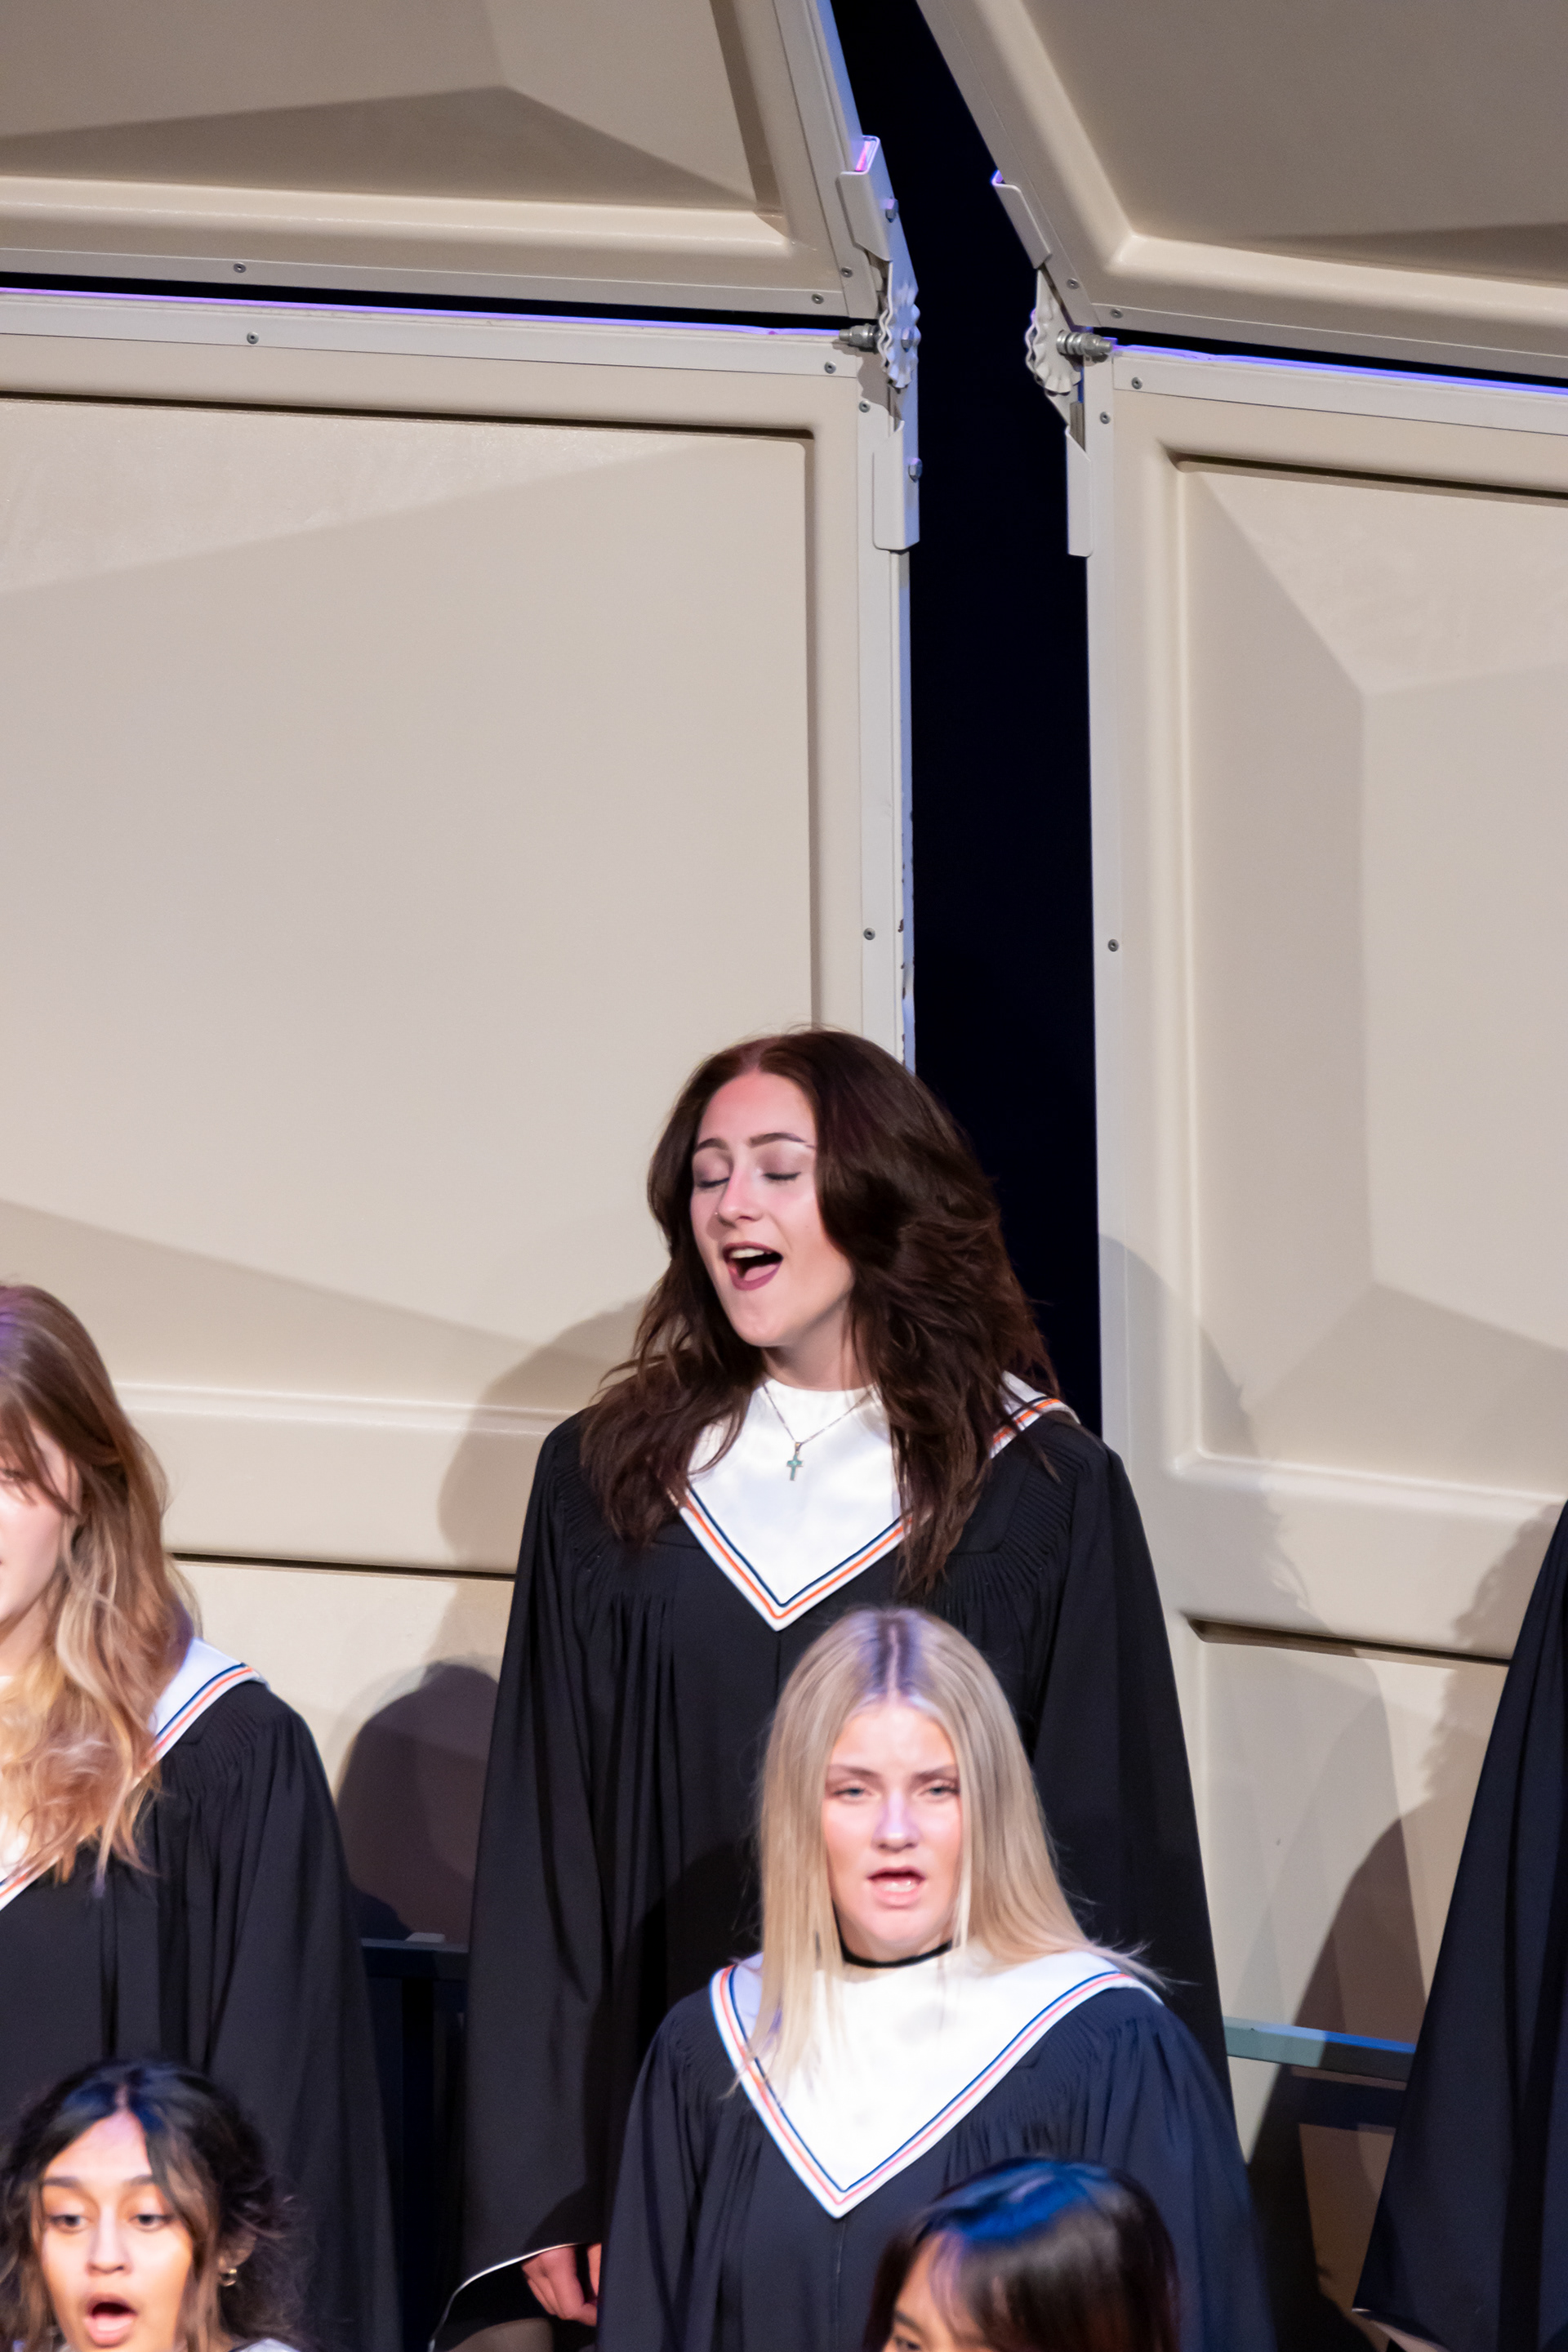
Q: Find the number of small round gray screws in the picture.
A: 12